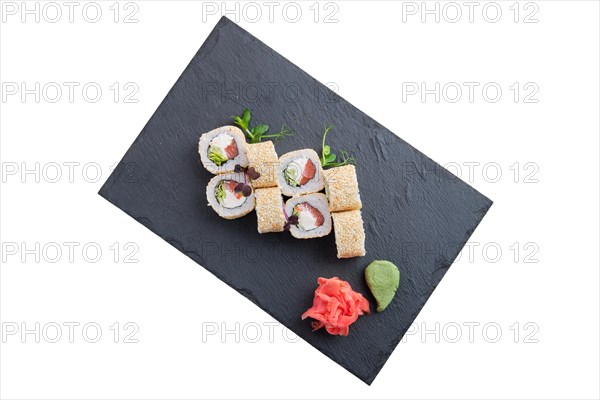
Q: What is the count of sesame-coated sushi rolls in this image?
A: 8